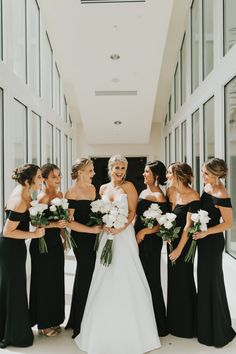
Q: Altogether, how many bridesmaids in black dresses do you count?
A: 6